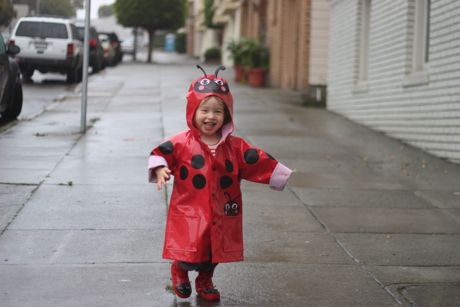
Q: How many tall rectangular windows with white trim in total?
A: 2